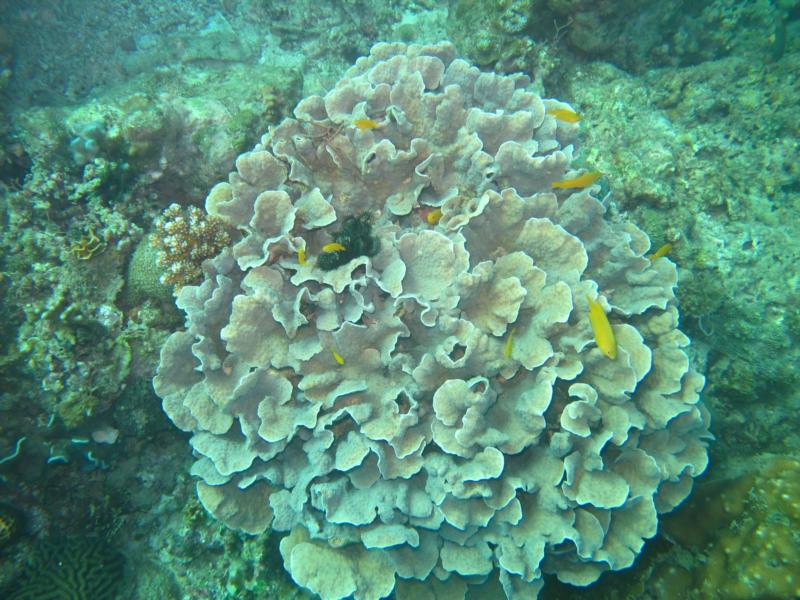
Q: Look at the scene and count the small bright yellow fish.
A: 10